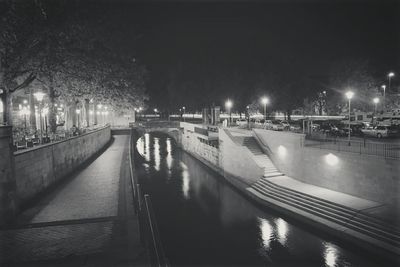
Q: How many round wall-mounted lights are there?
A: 2